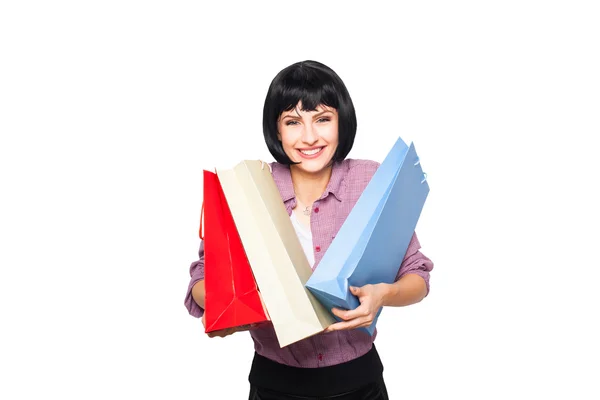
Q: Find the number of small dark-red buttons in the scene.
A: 3